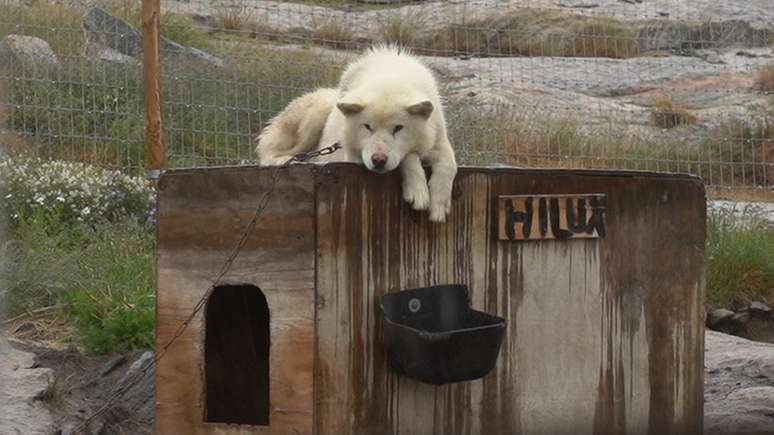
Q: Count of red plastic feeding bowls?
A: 0